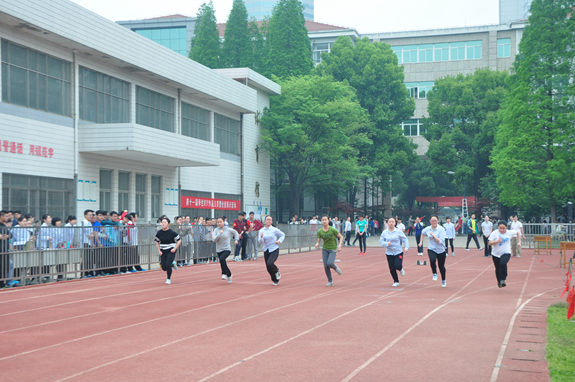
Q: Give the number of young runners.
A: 7